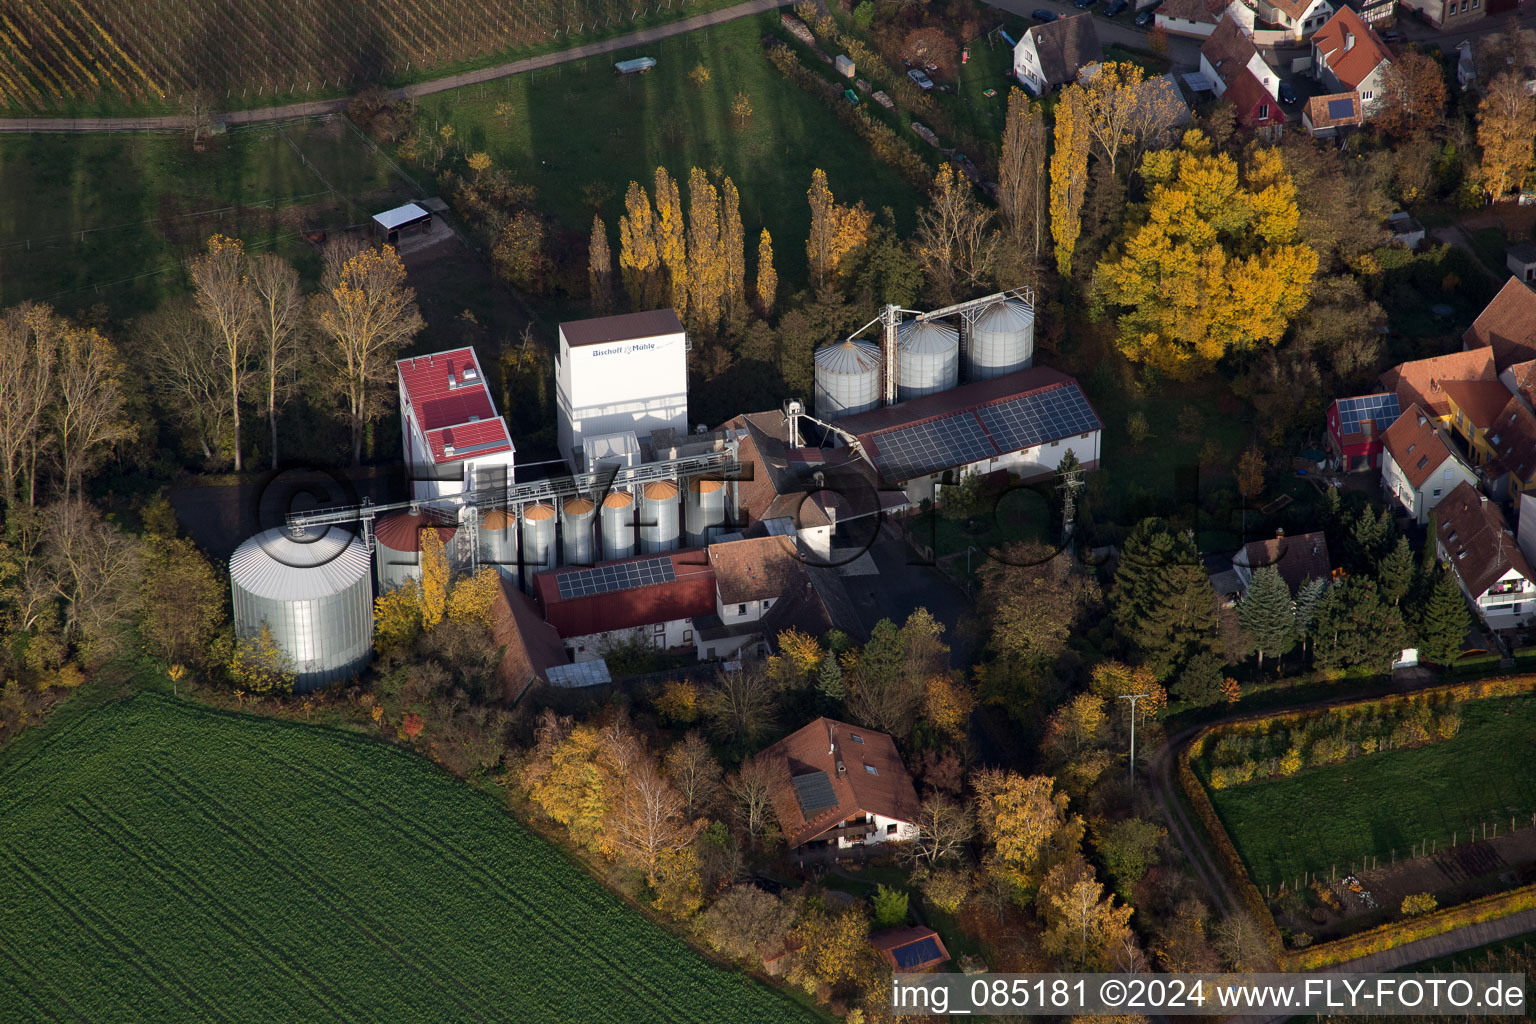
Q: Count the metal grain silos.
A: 11